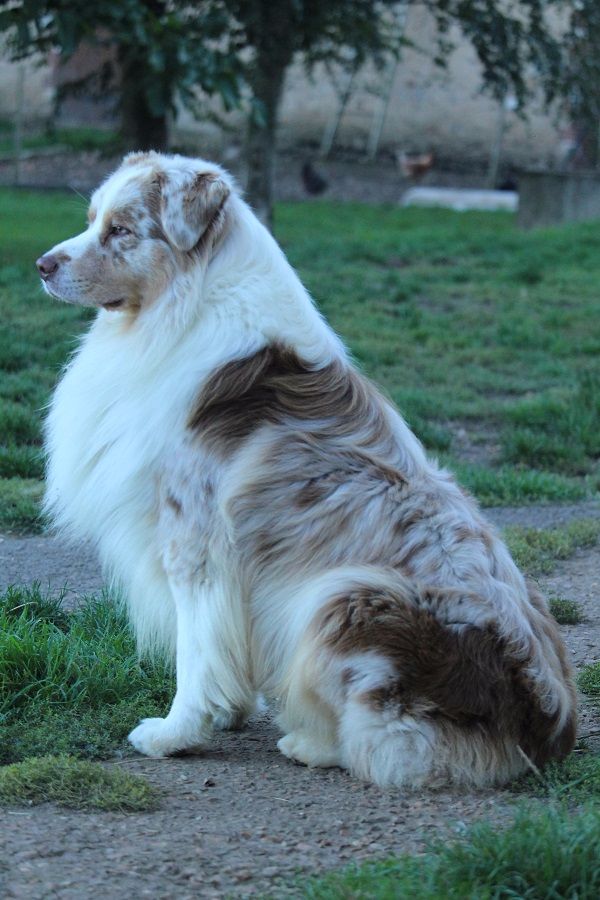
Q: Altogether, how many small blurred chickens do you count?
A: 2